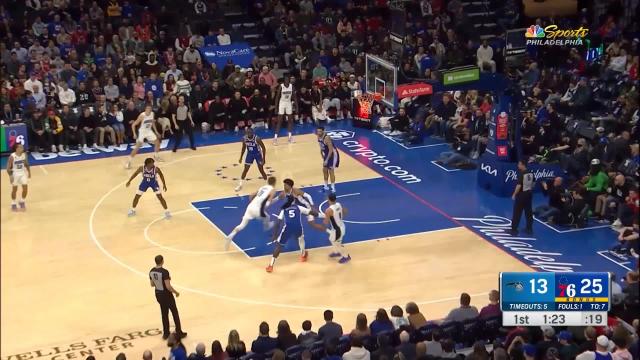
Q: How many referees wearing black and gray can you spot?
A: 3